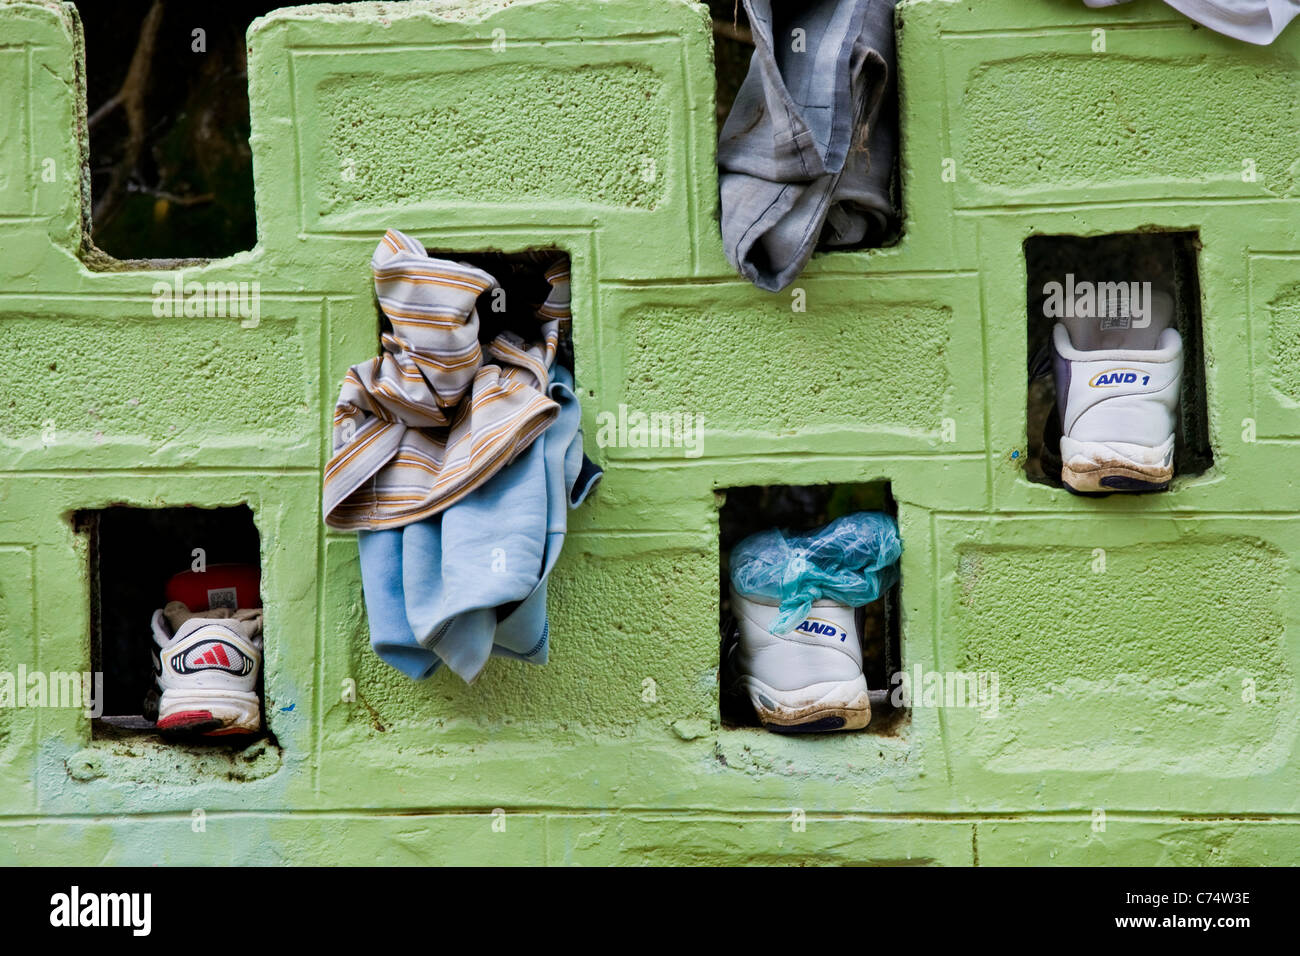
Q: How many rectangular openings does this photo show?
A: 6